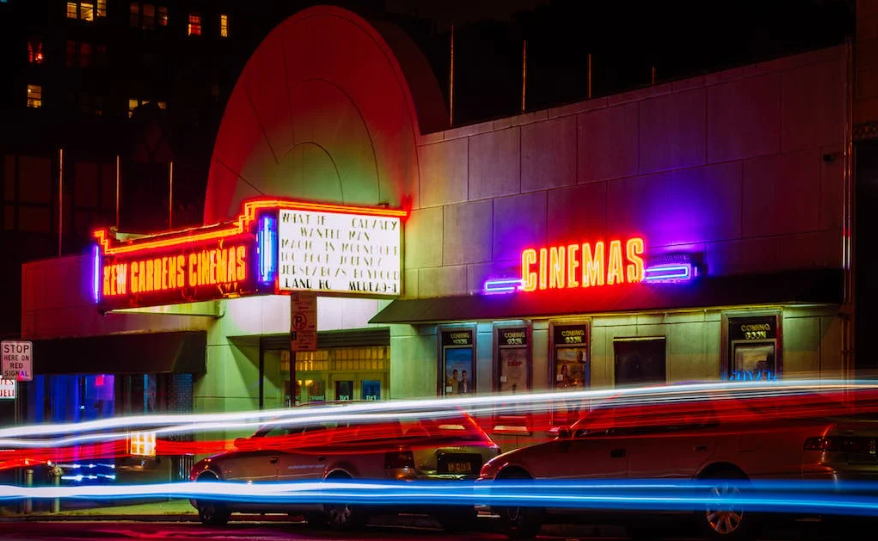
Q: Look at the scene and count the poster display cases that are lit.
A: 4